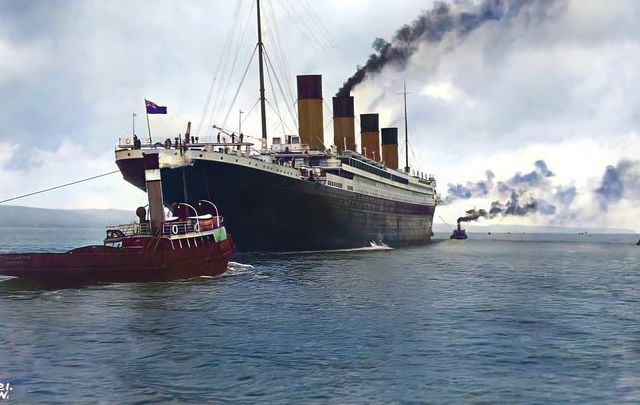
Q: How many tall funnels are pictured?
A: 4